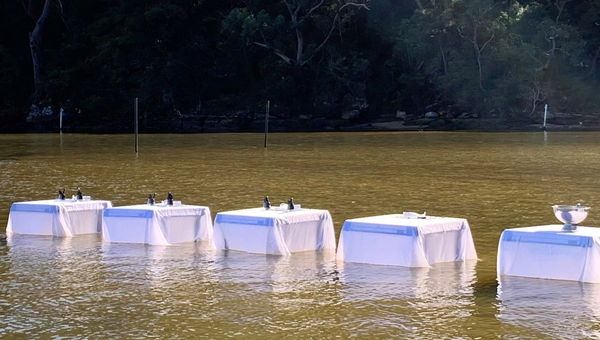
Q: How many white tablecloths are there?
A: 5